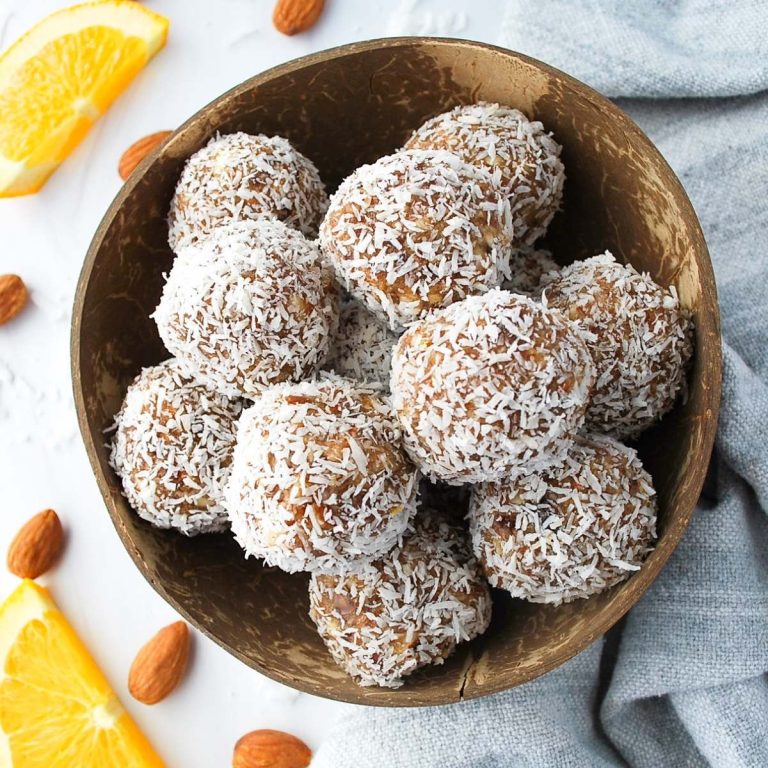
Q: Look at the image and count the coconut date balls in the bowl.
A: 12